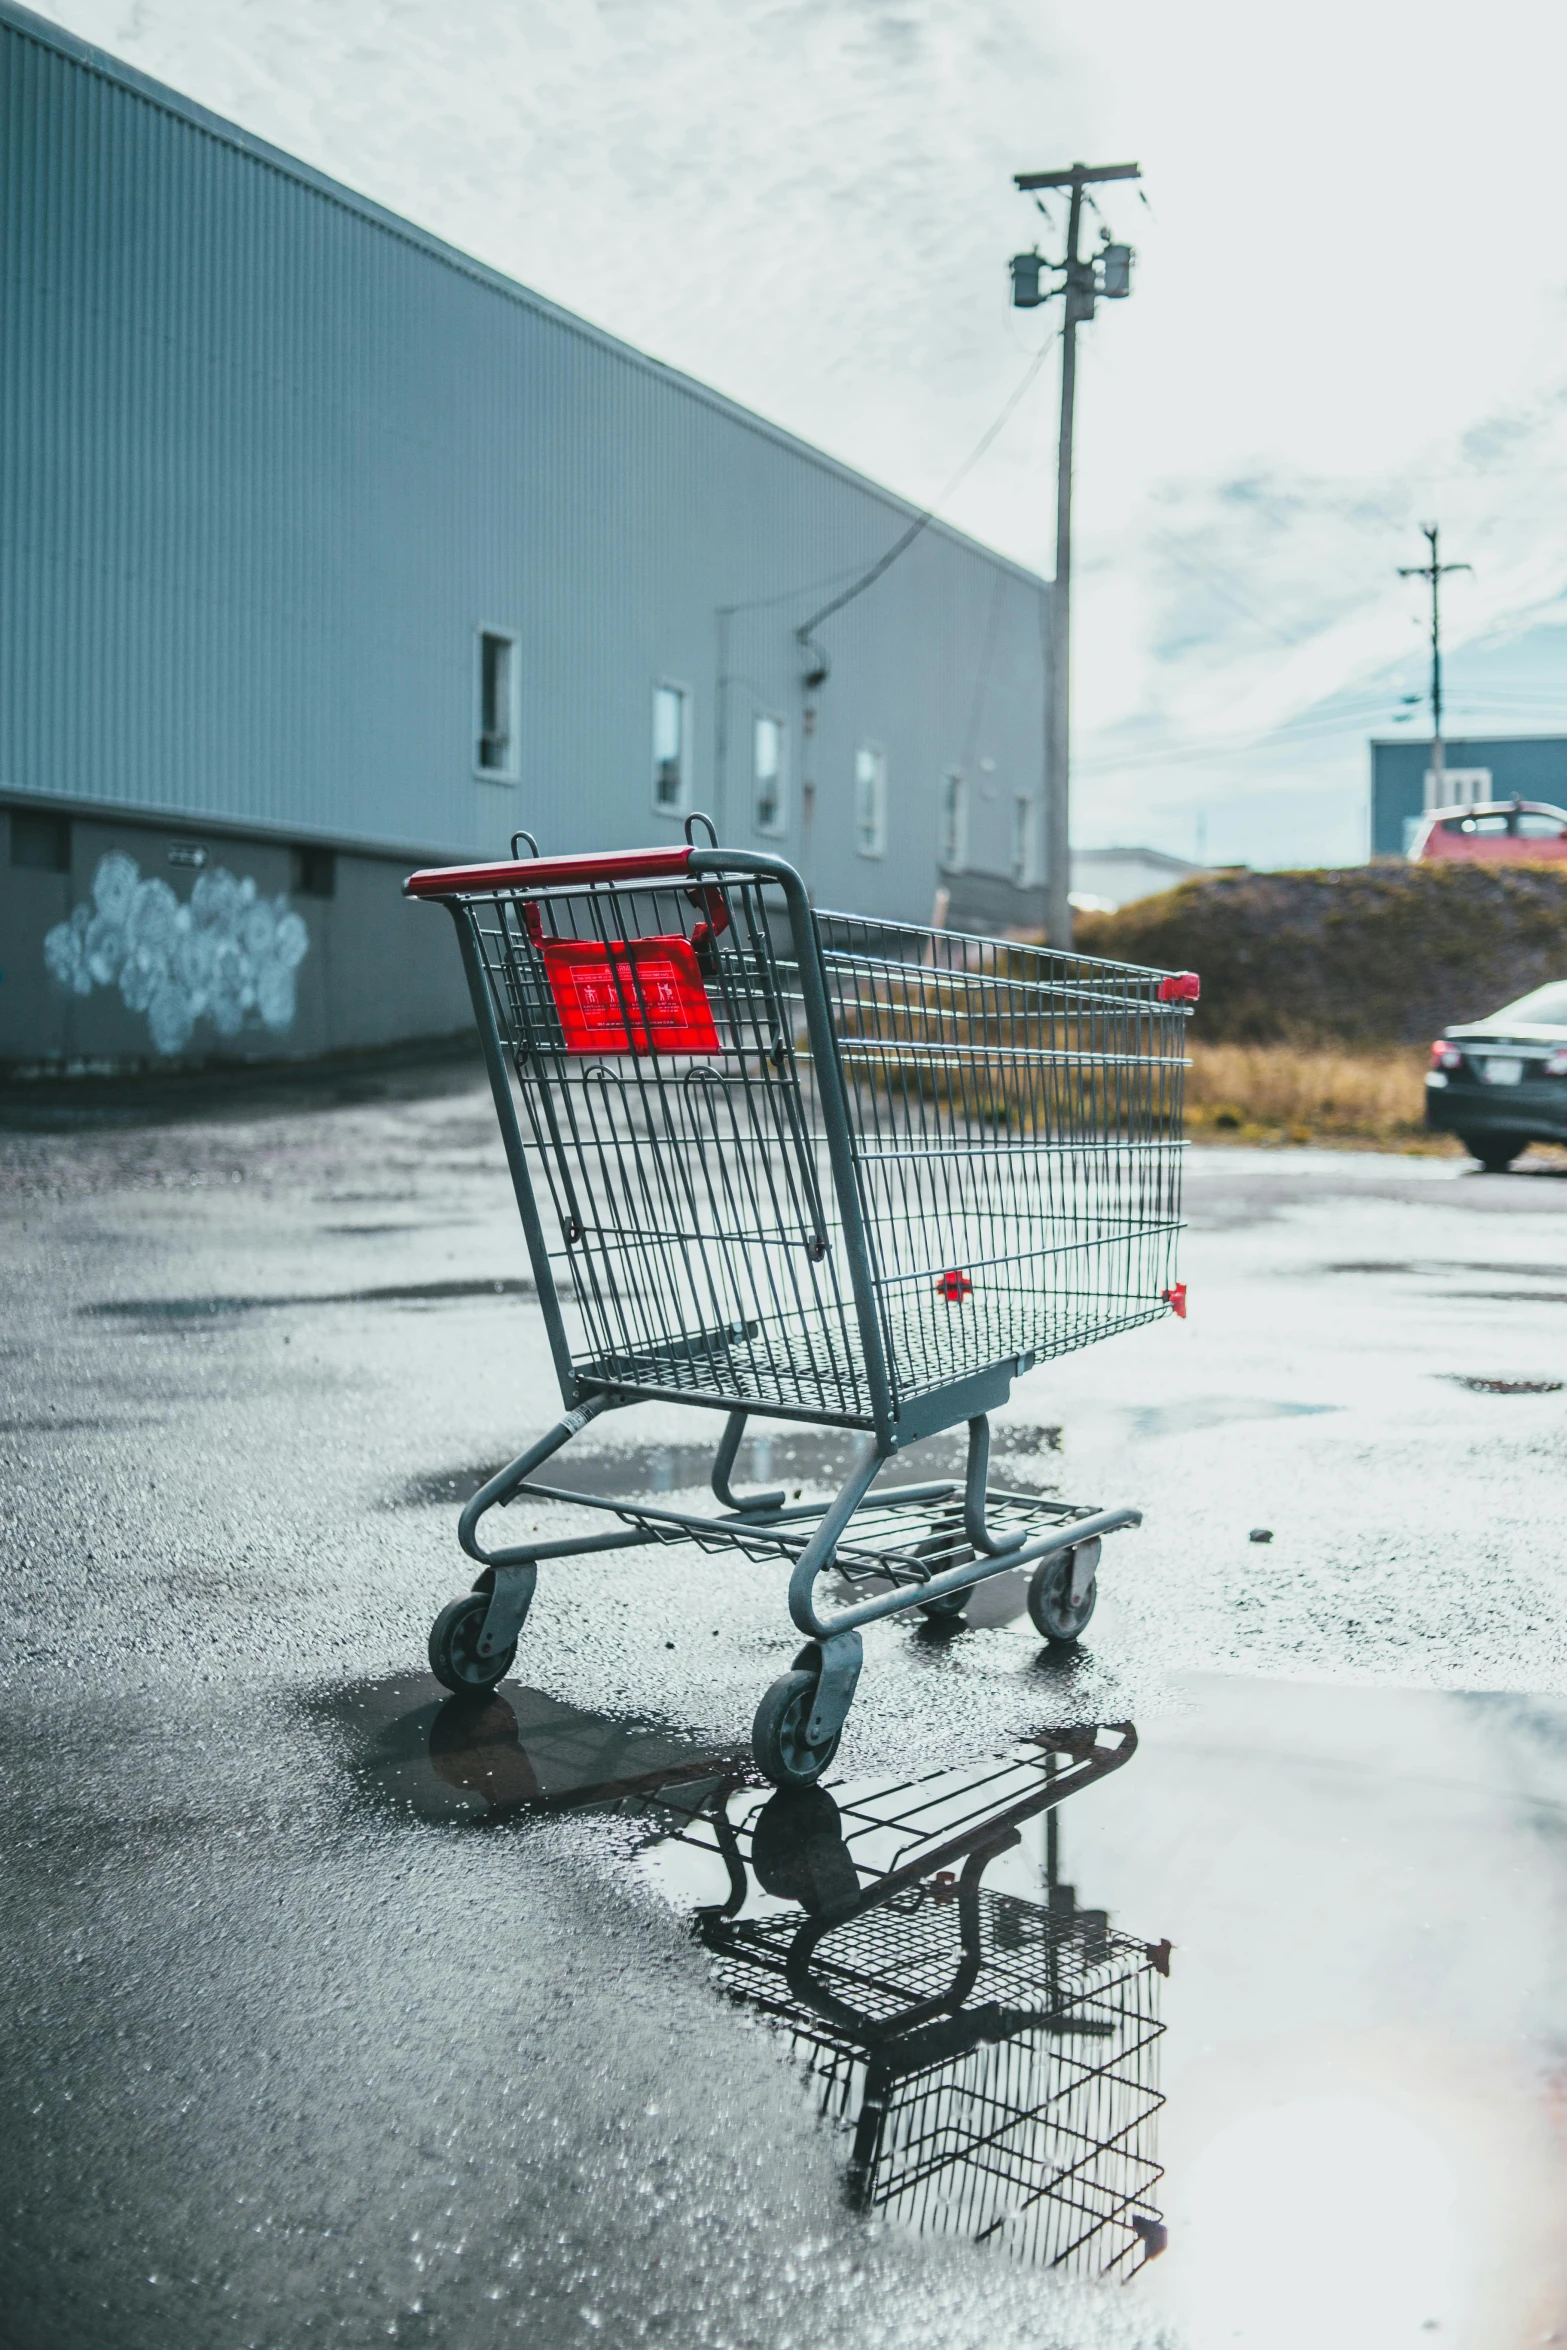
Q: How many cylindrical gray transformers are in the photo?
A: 2